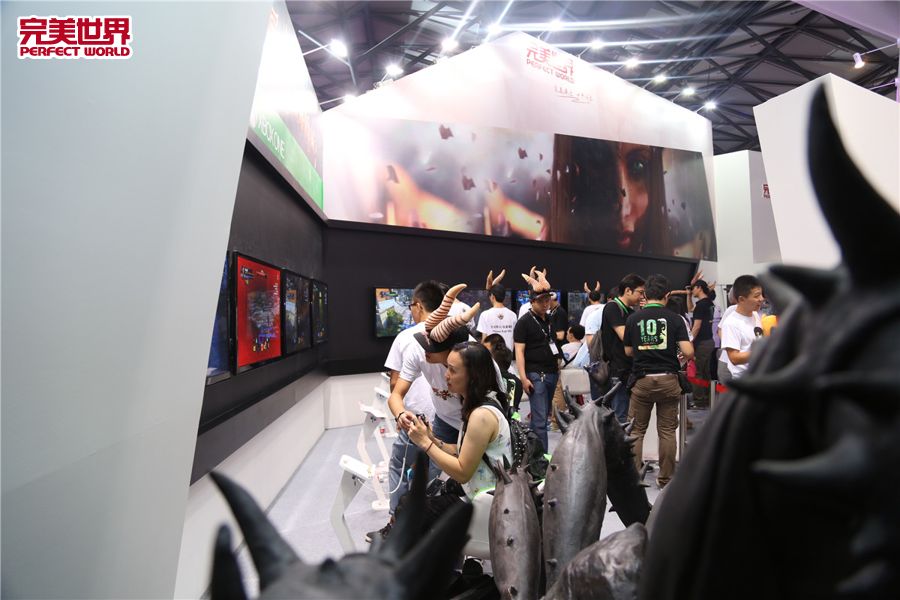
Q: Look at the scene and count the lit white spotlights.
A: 12